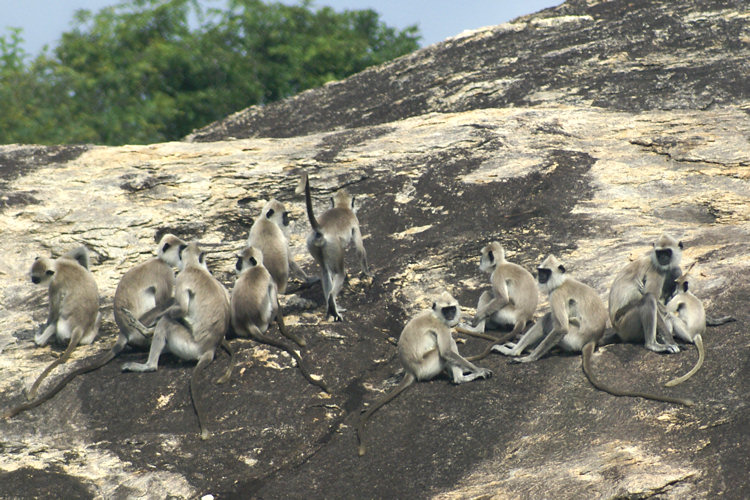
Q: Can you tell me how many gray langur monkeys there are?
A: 11